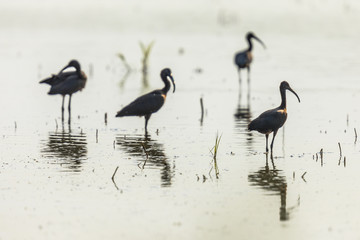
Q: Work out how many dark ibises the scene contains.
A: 4